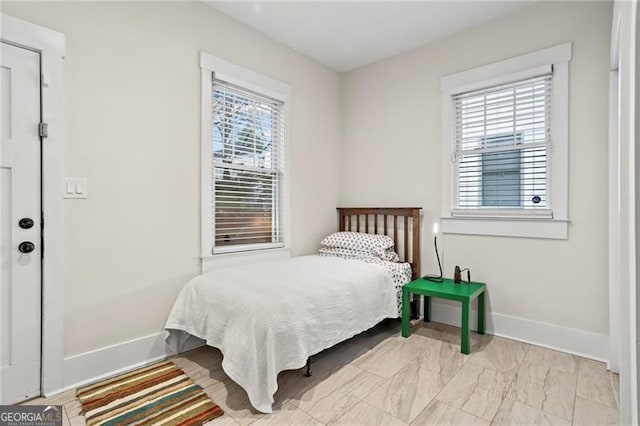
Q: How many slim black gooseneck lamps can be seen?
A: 1